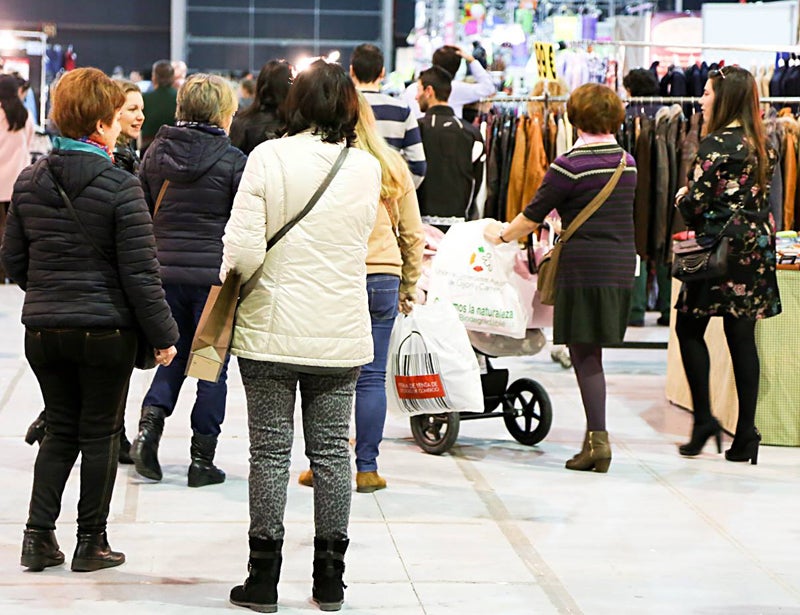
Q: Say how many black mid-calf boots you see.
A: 4